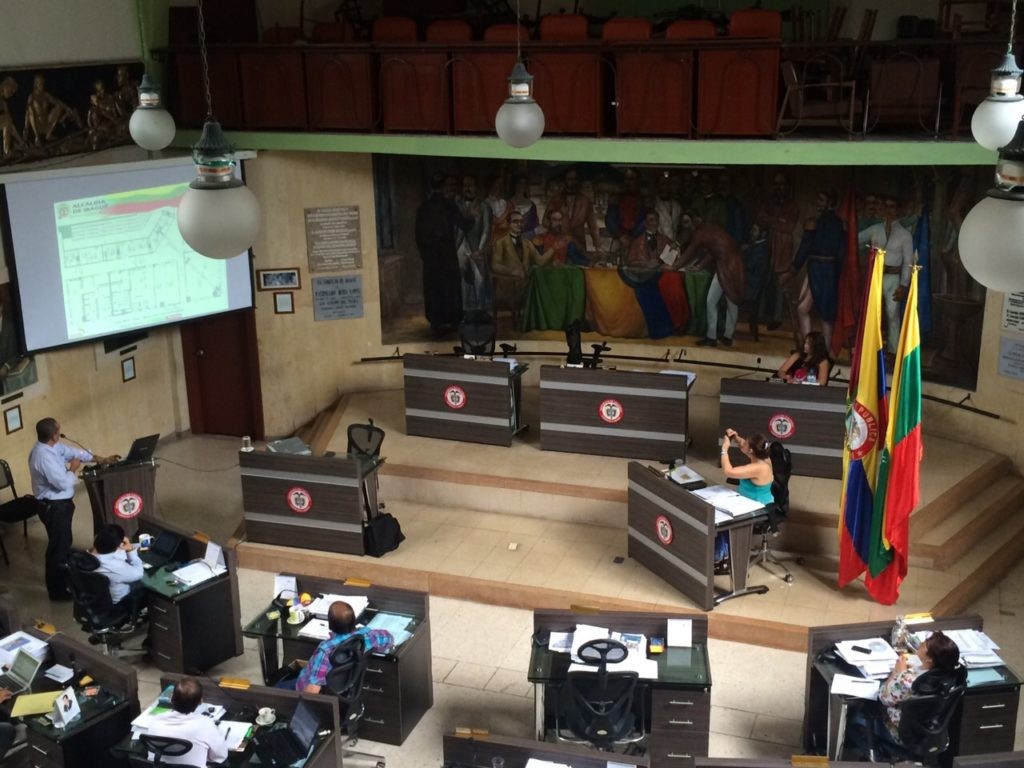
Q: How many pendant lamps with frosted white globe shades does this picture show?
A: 5